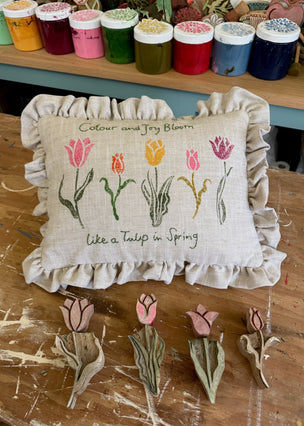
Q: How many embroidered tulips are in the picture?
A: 5